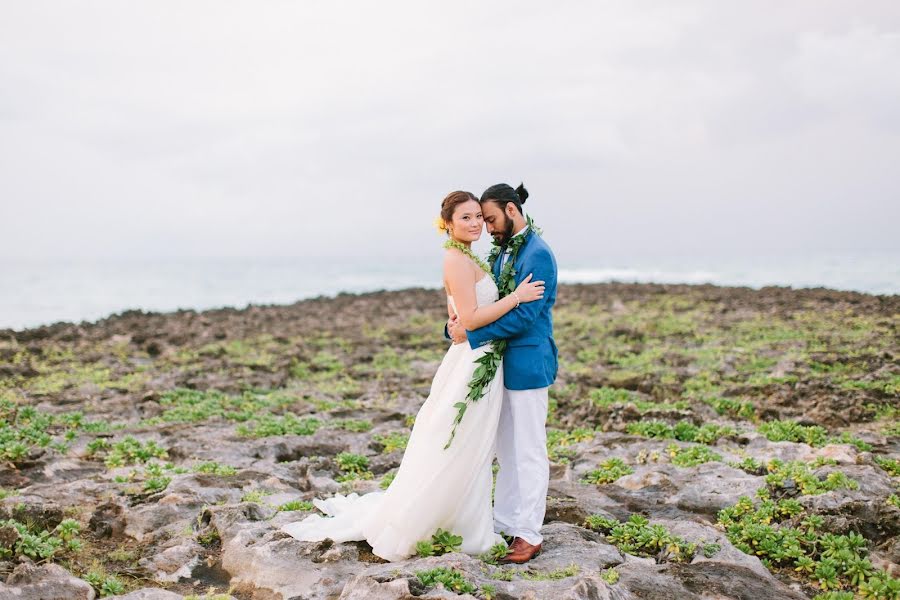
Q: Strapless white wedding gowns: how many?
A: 1